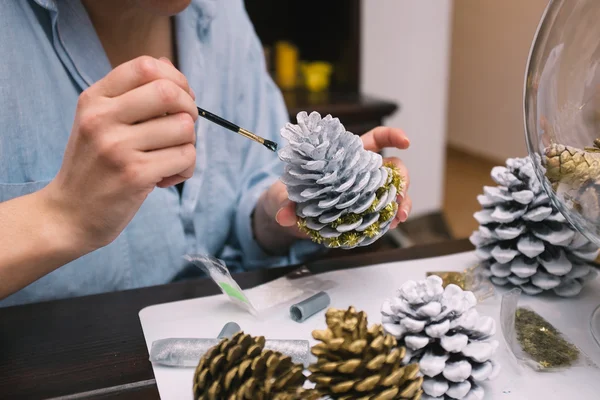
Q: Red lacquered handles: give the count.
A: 0